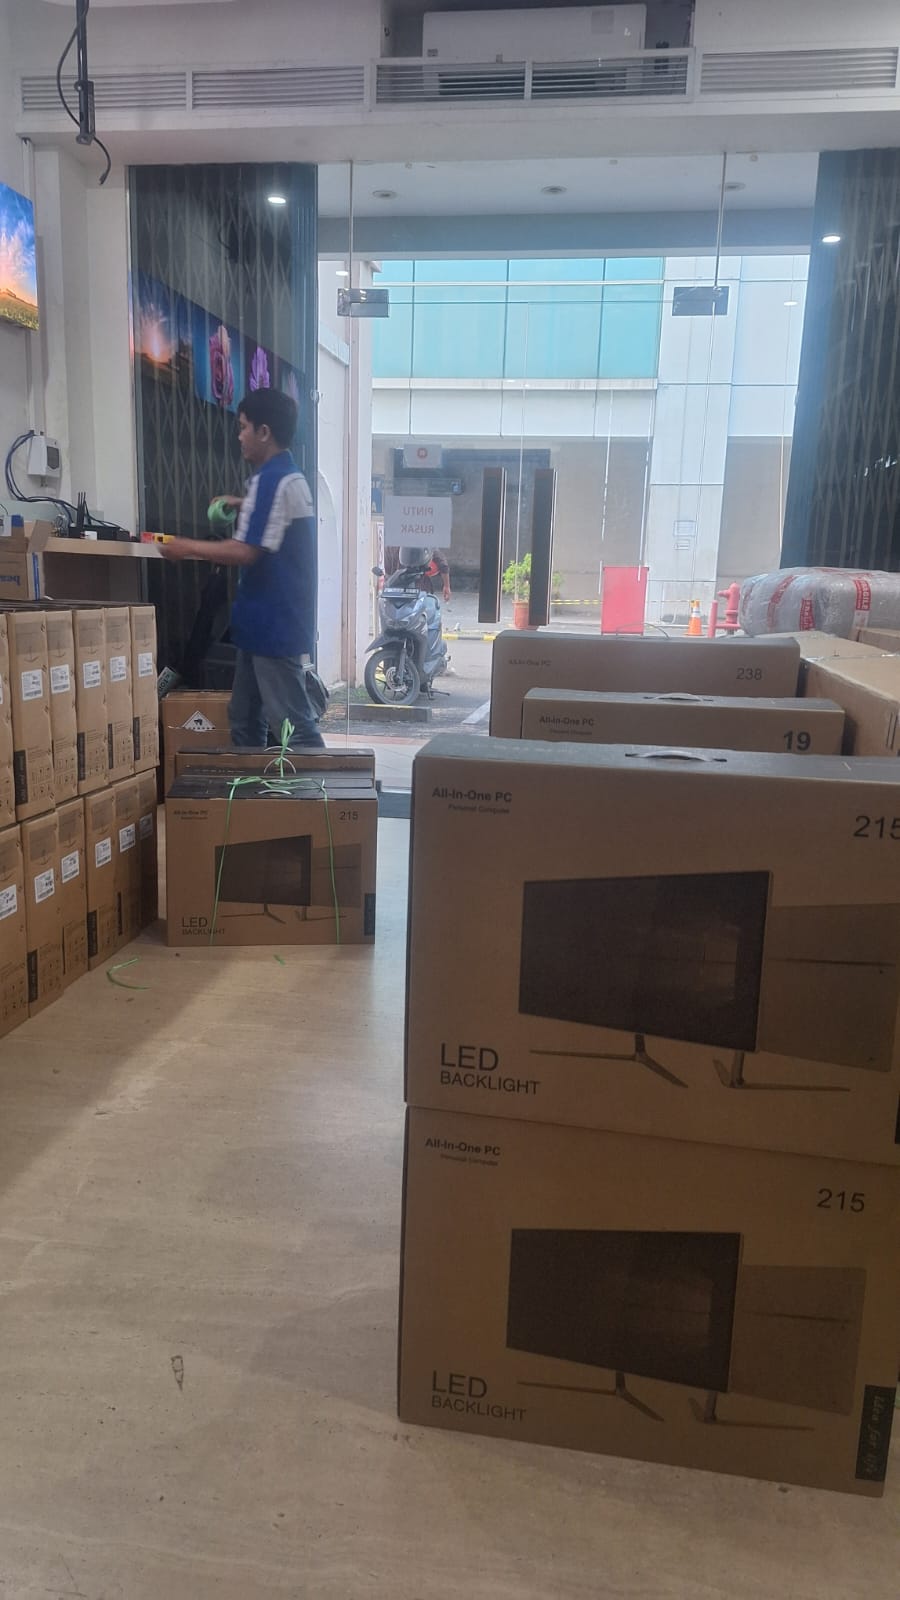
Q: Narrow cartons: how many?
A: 12